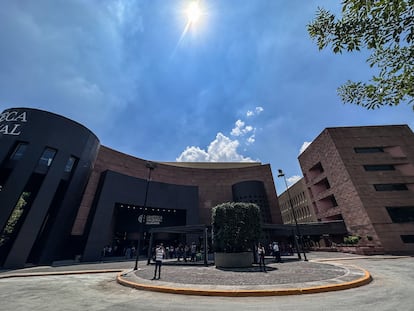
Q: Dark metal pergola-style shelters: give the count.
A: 2